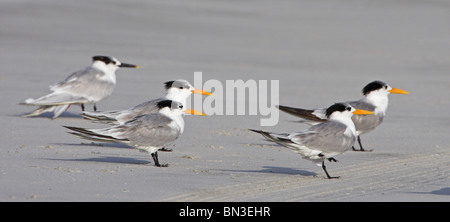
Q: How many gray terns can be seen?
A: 5